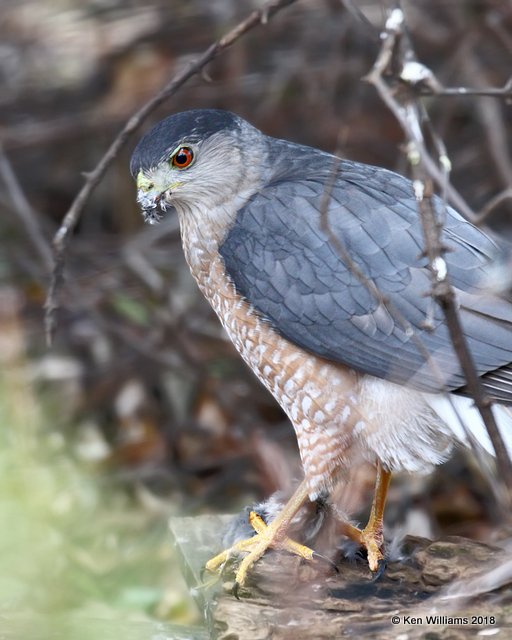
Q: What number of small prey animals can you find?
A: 1